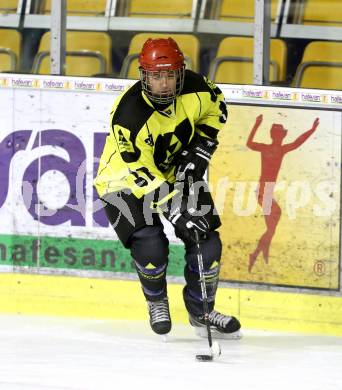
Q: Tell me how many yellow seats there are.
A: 10